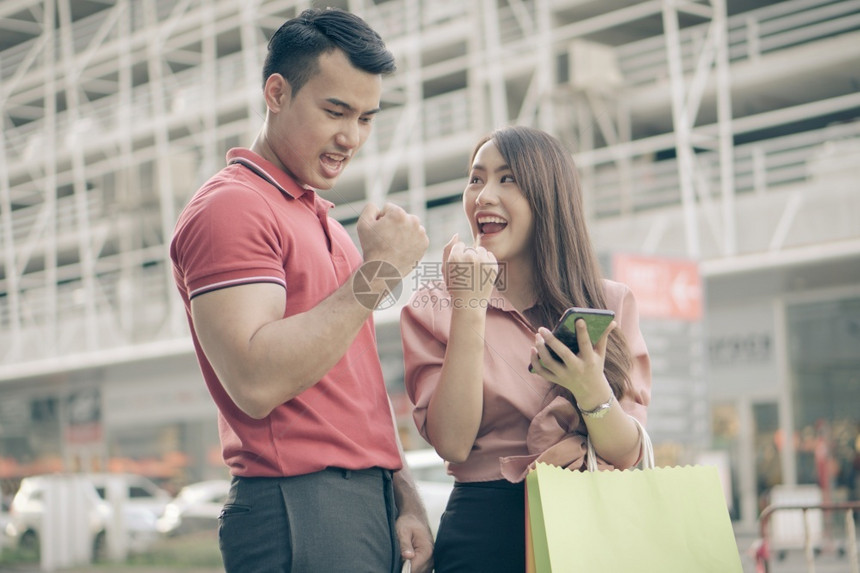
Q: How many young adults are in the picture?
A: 2